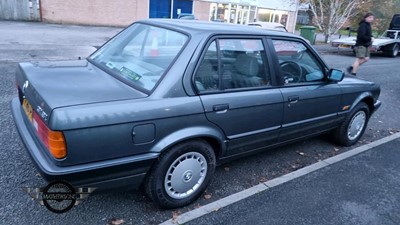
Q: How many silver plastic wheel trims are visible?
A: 2